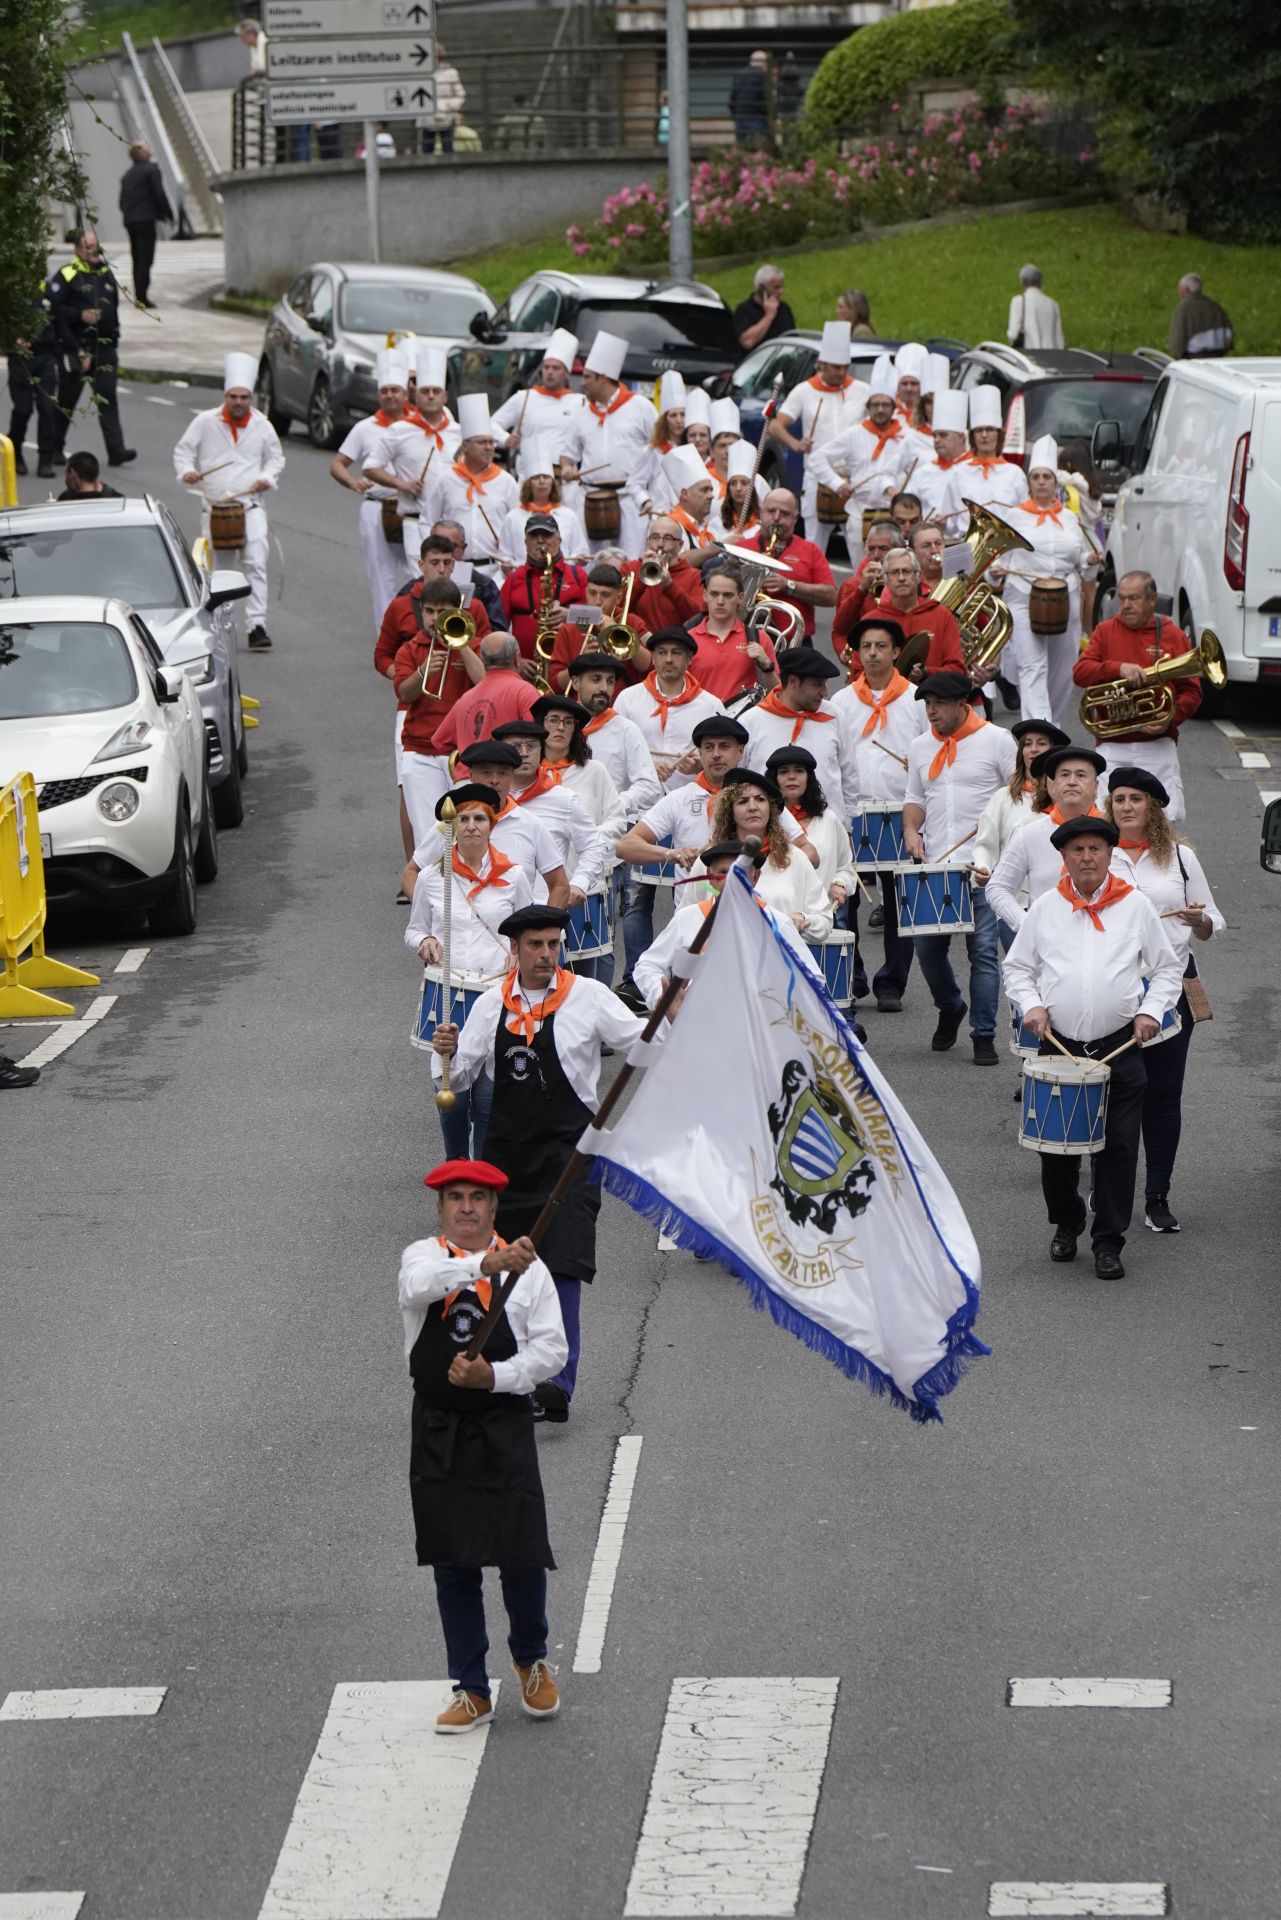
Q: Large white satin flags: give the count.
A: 1